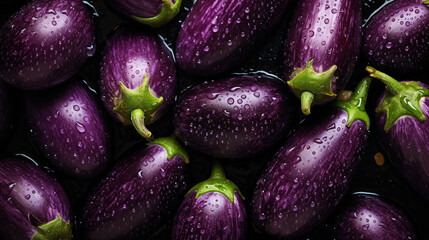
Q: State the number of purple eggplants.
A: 14